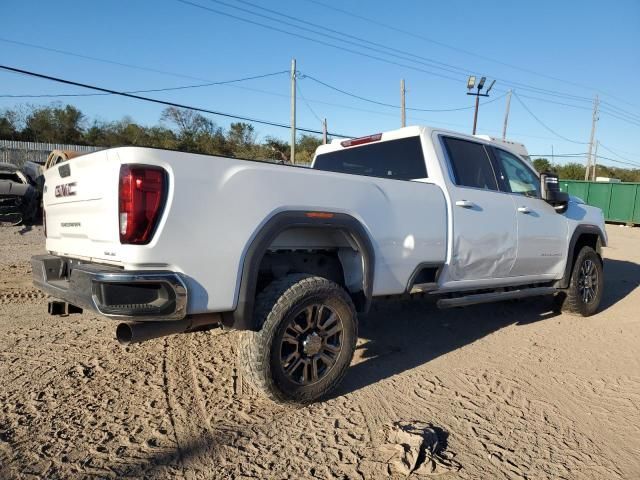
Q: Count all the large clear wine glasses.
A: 0